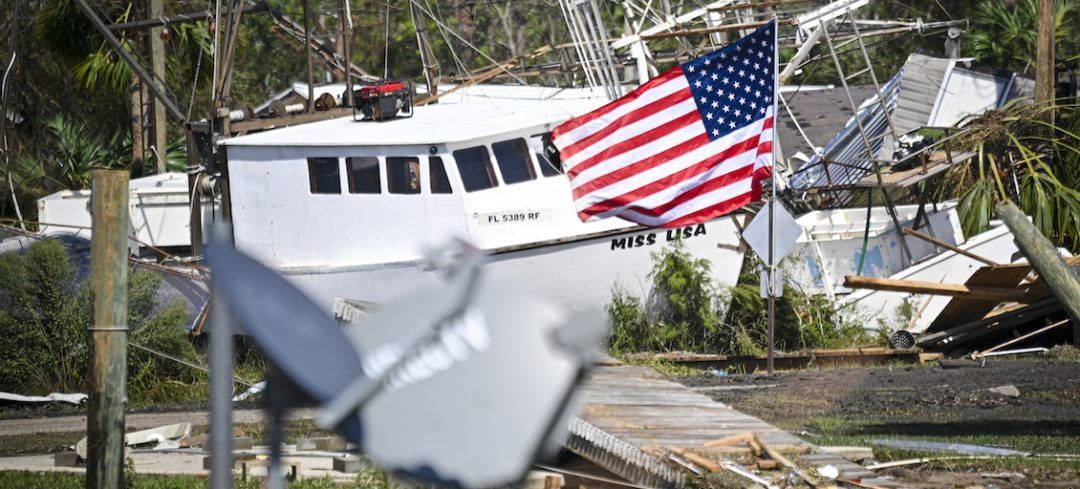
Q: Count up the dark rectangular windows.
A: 7